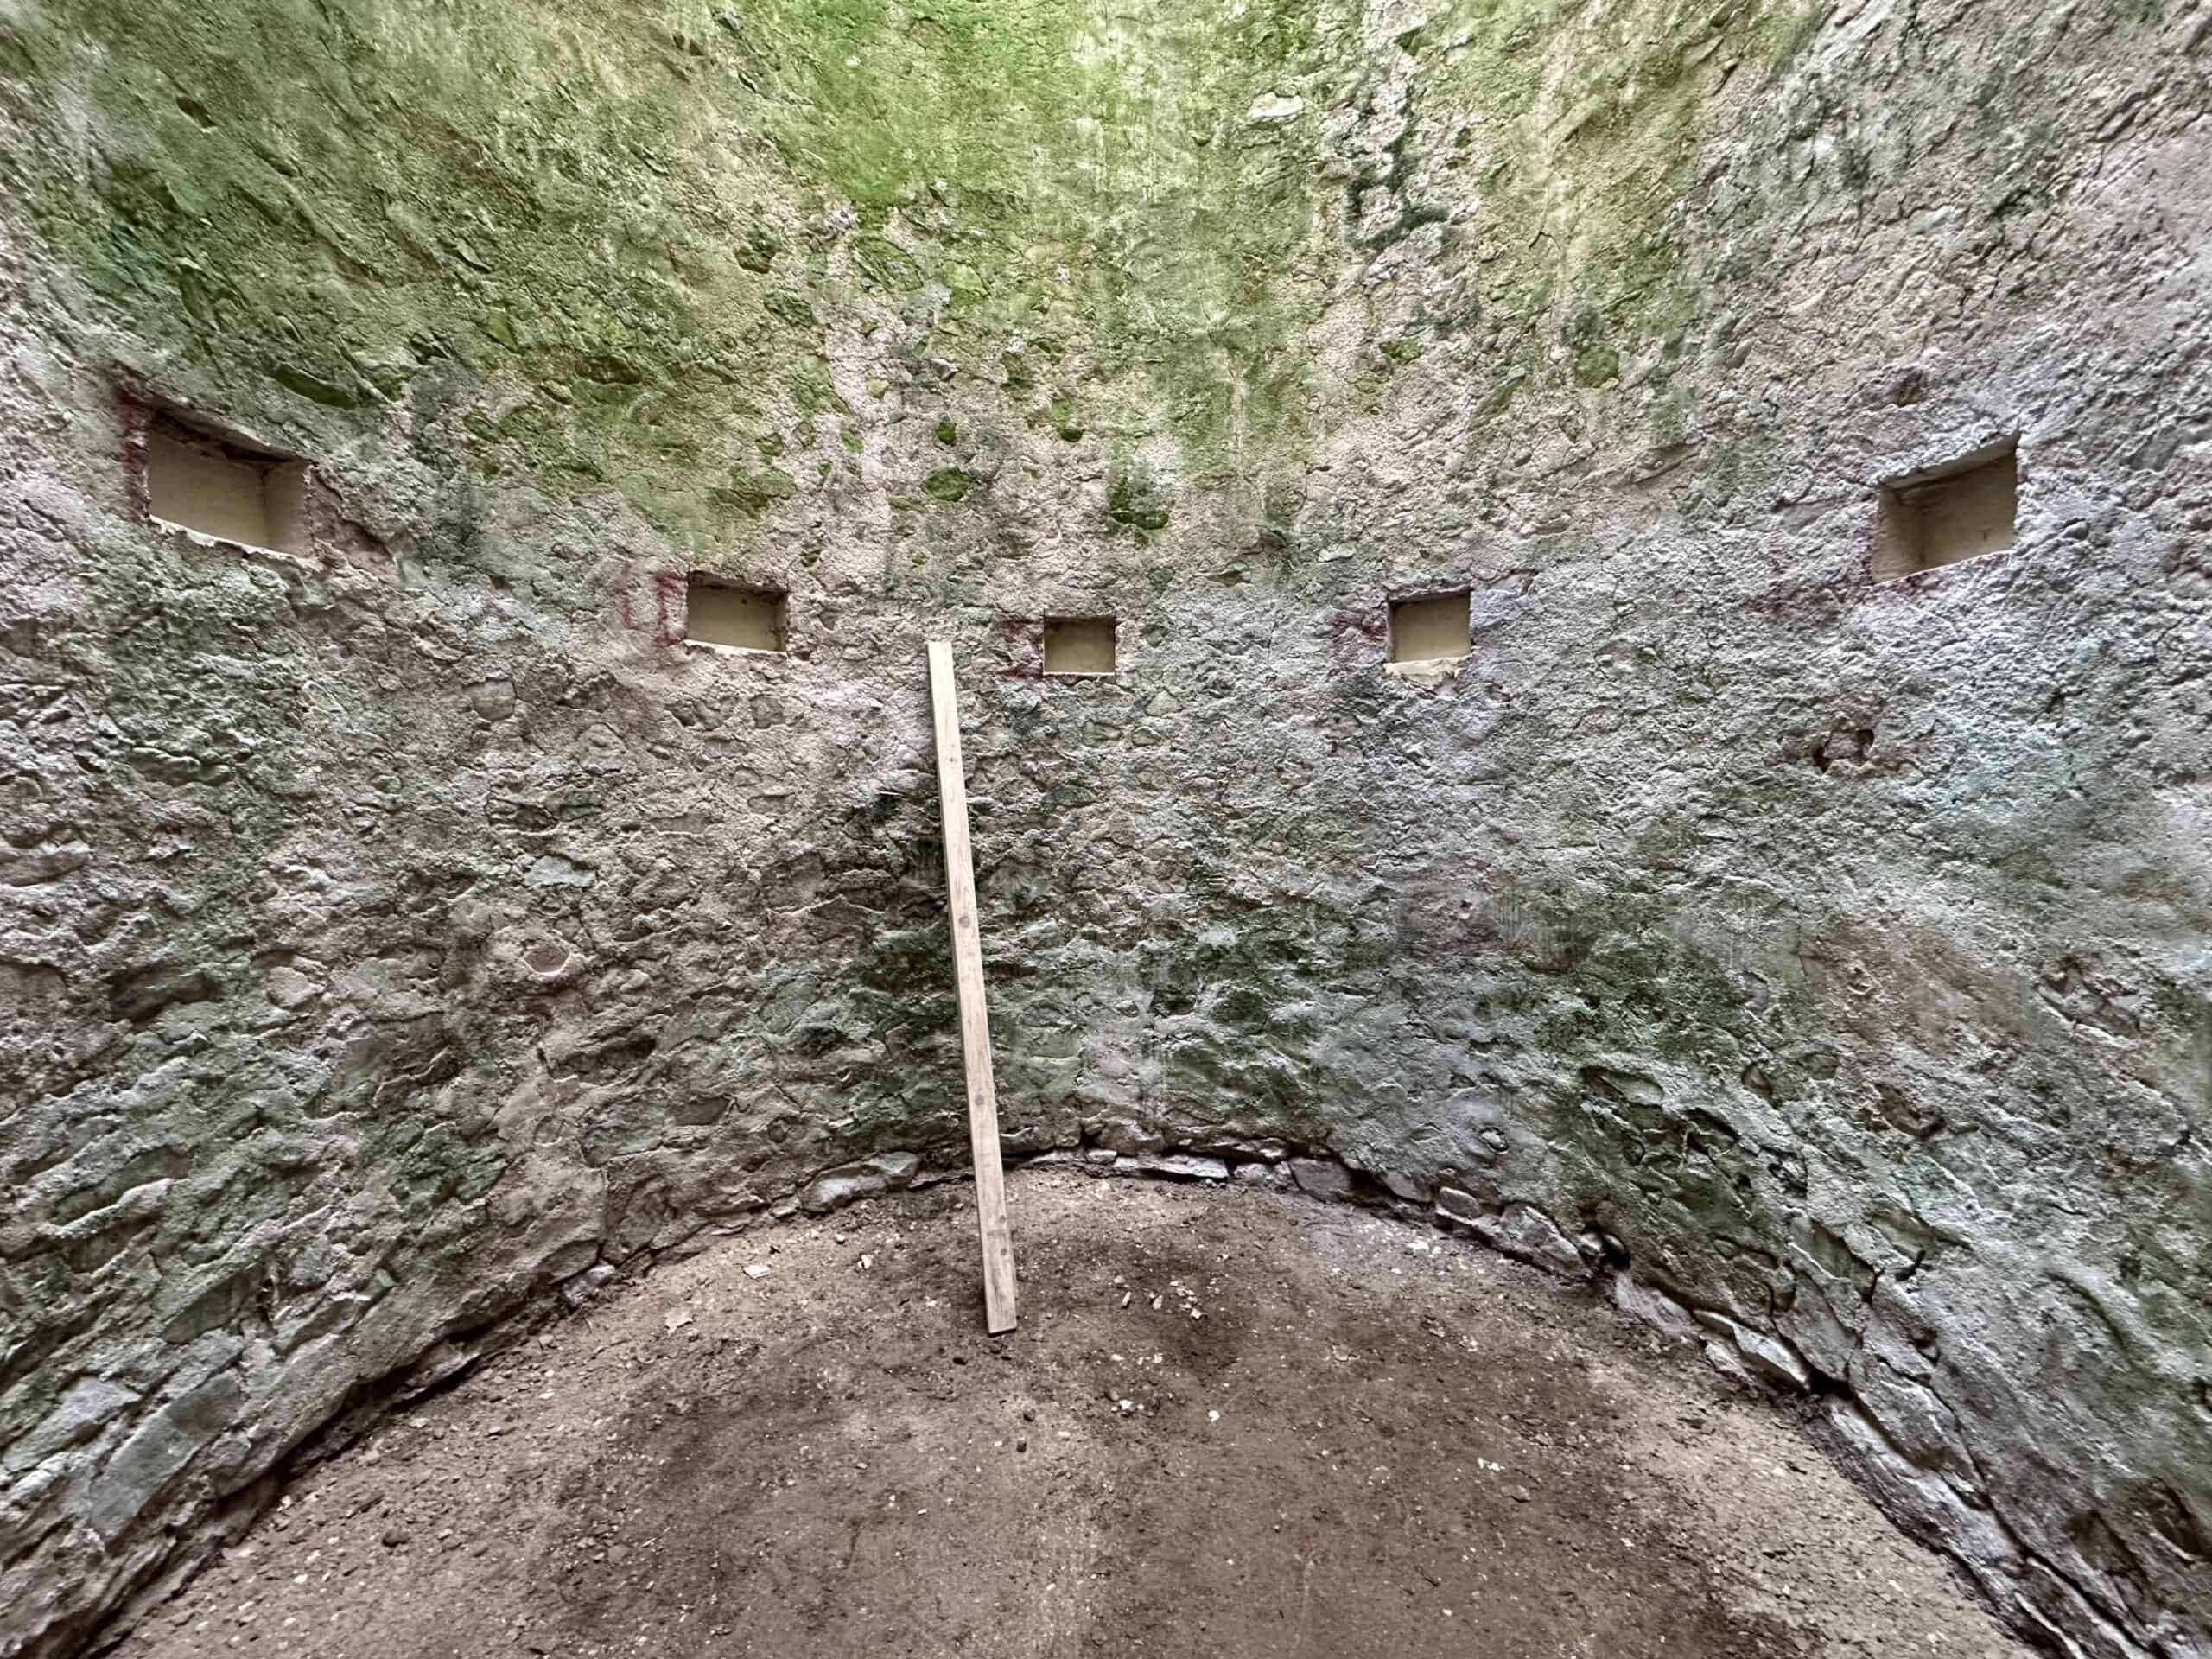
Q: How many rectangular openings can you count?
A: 5